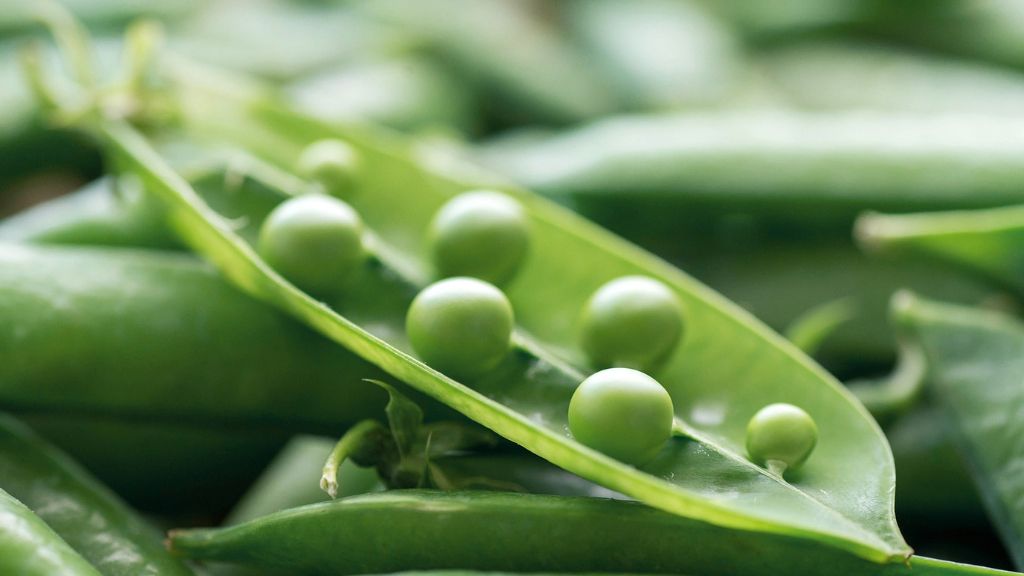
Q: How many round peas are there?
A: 7